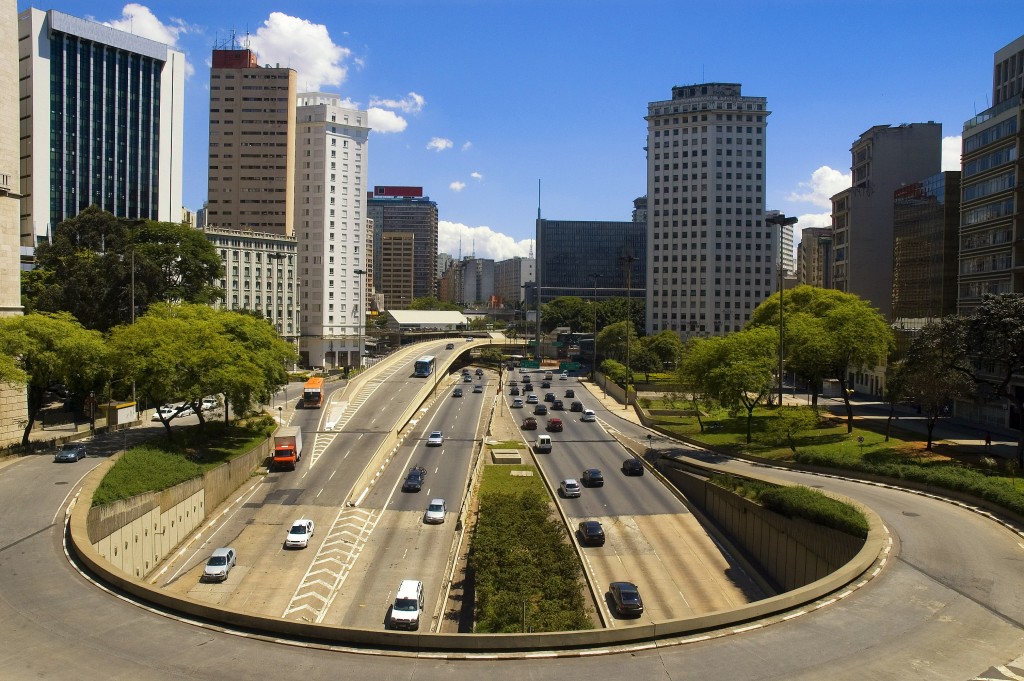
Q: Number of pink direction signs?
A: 0